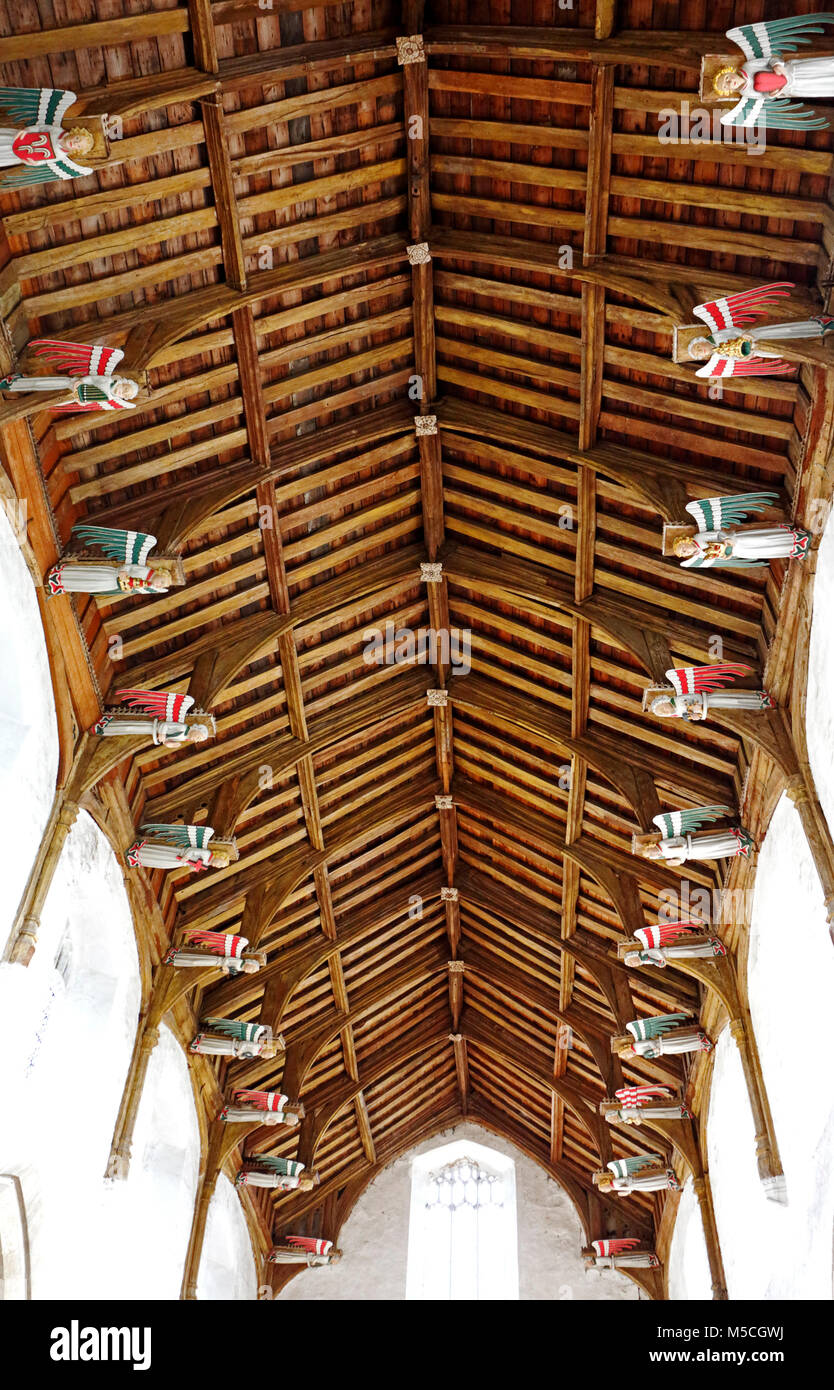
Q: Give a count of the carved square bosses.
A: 9